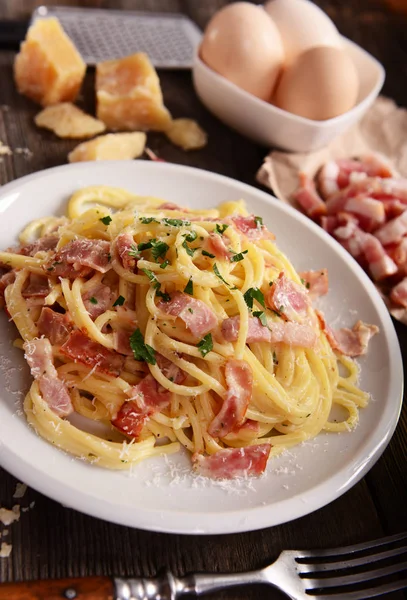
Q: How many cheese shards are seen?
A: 5